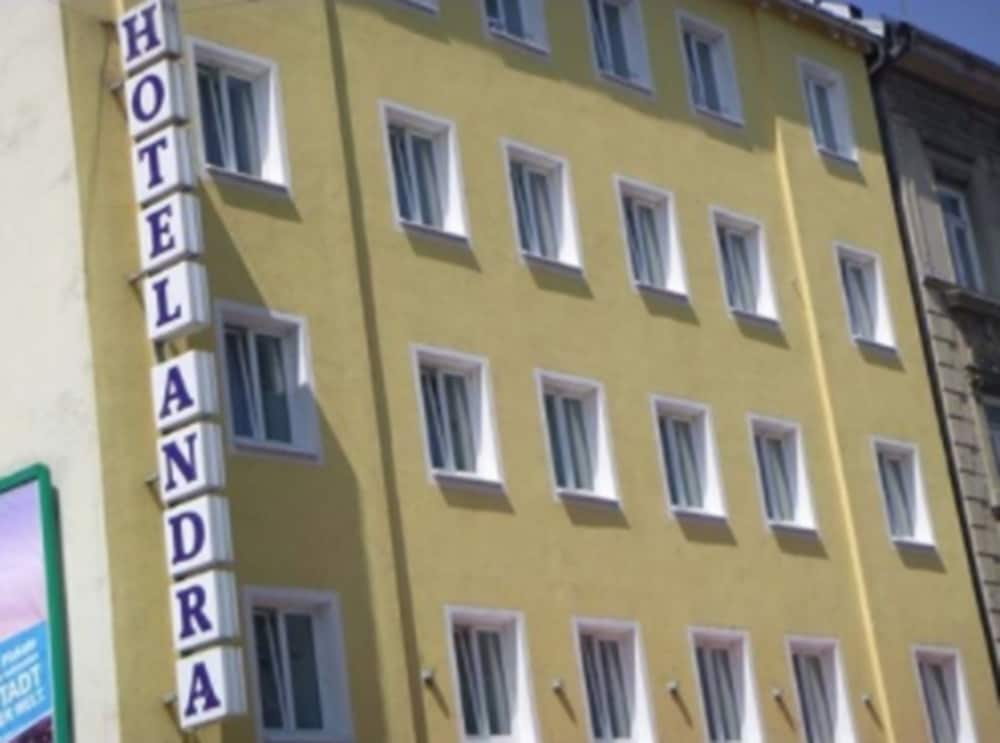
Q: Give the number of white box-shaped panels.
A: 10